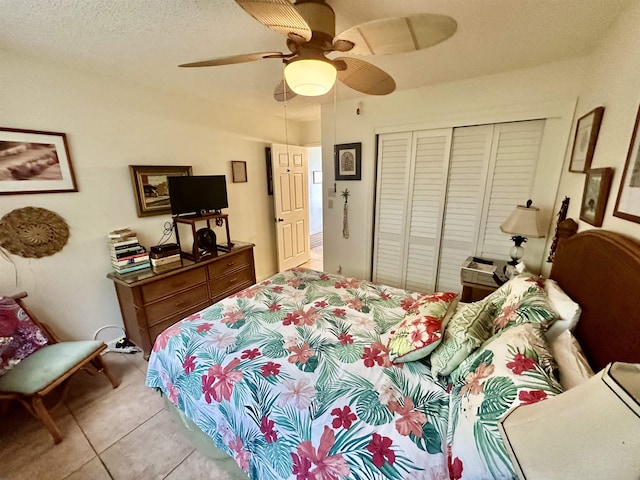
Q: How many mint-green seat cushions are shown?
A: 1